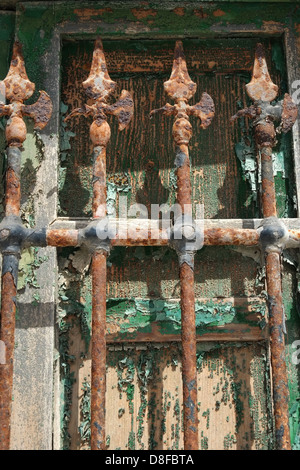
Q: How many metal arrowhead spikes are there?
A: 4